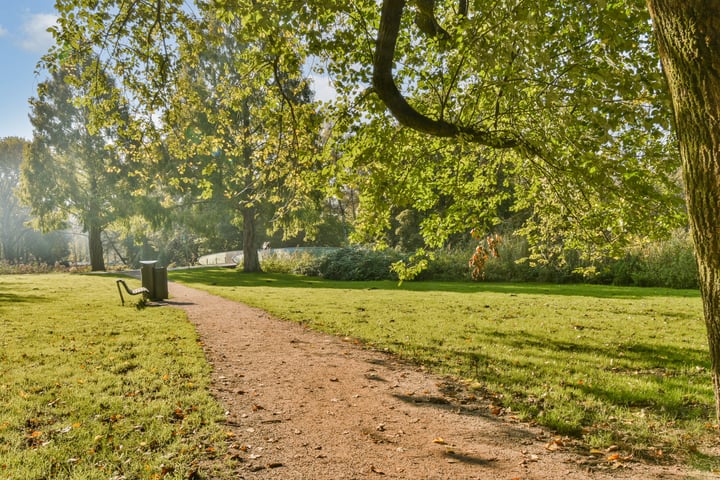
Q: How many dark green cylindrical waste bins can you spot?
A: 2